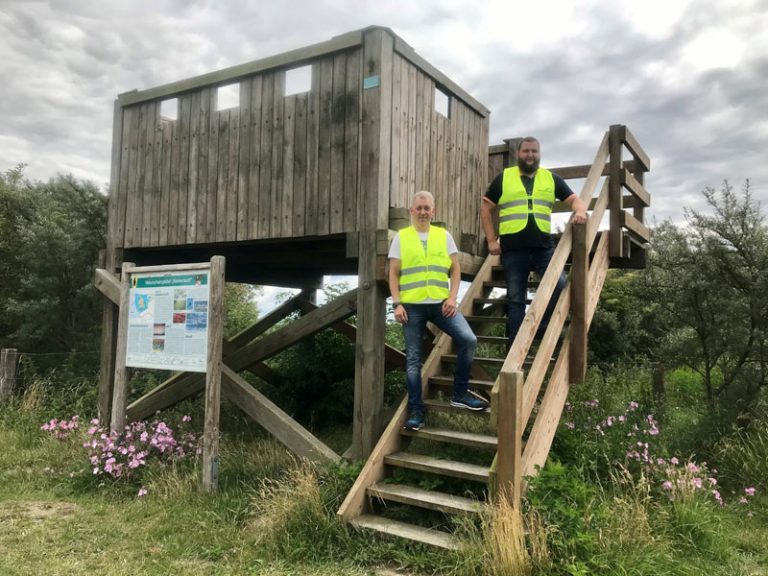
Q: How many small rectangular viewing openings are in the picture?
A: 4